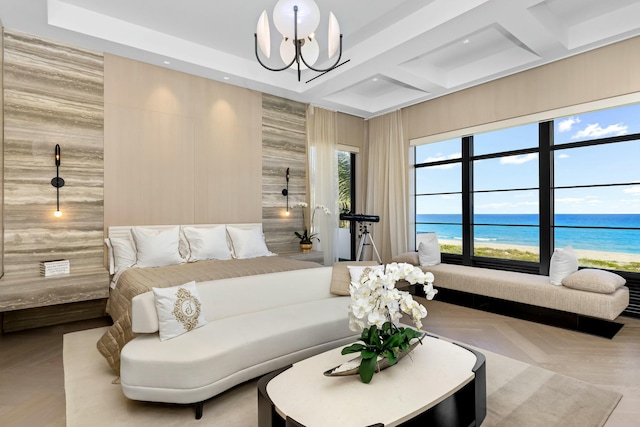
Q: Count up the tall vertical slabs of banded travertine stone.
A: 2